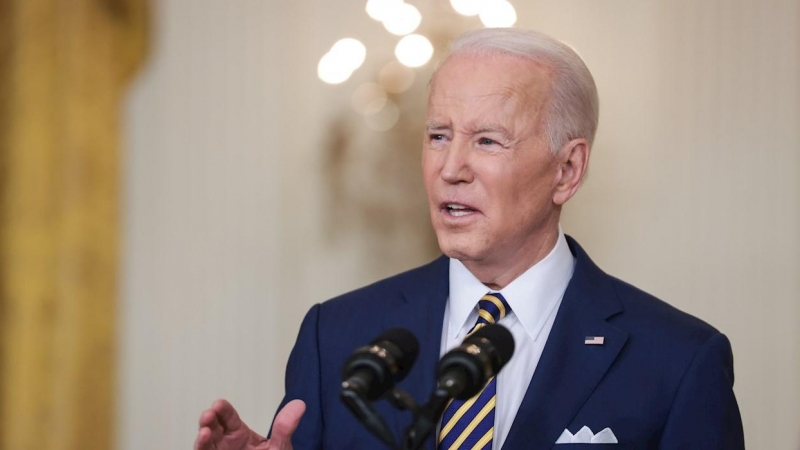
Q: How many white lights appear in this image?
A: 7